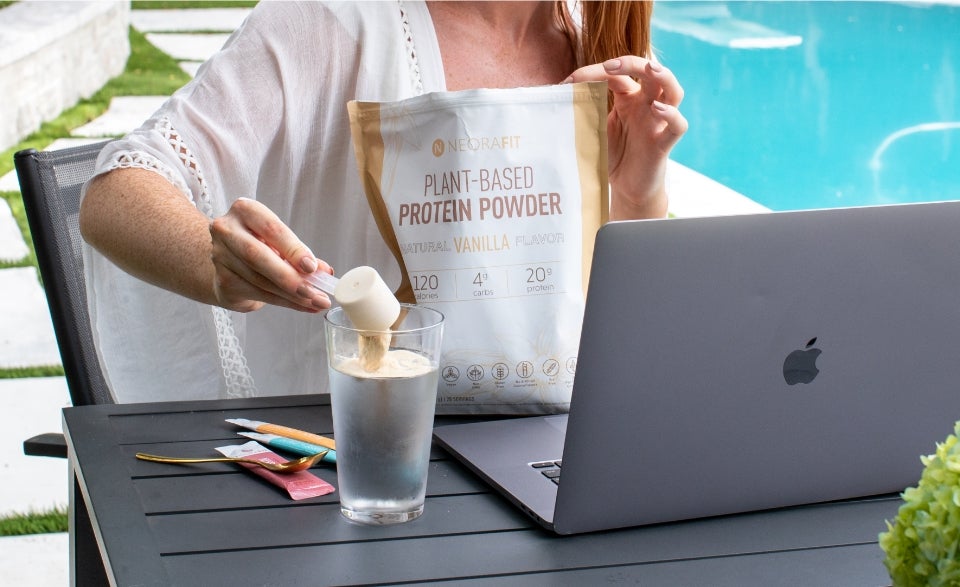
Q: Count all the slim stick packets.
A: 3